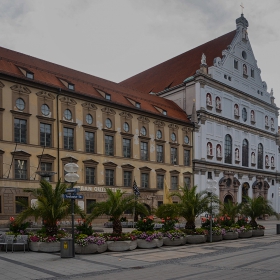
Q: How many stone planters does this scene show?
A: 11